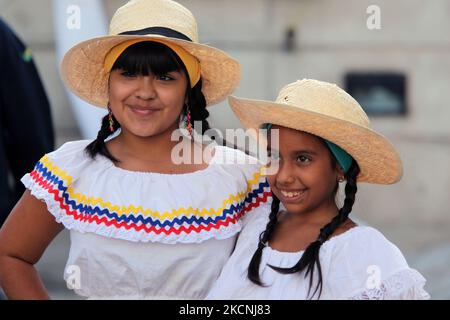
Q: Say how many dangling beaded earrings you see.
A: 2